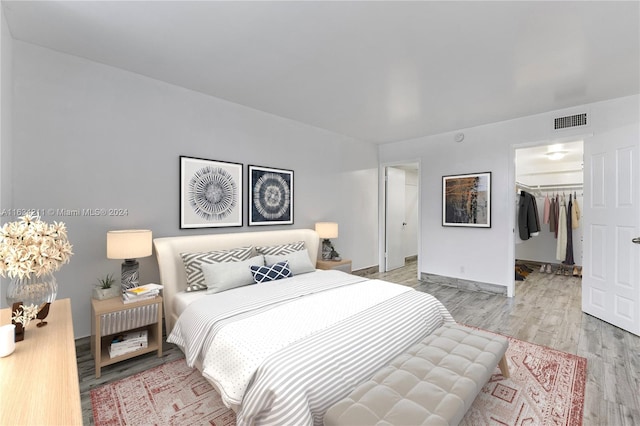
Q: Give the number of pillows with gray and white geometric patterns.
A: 2